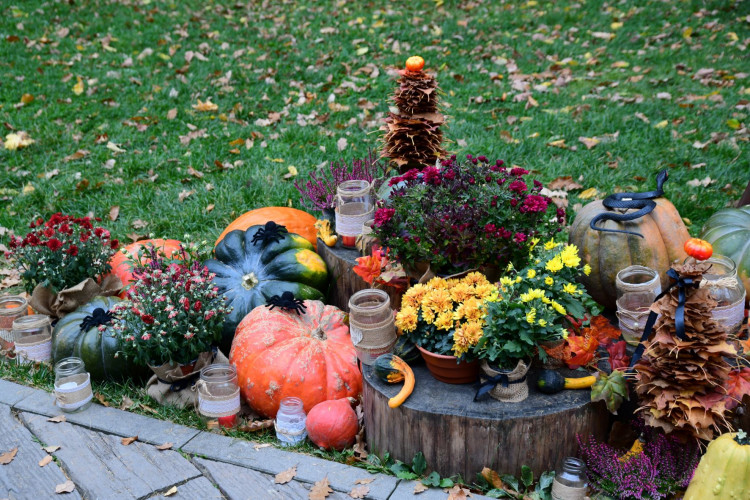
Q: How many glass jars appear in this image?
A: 10